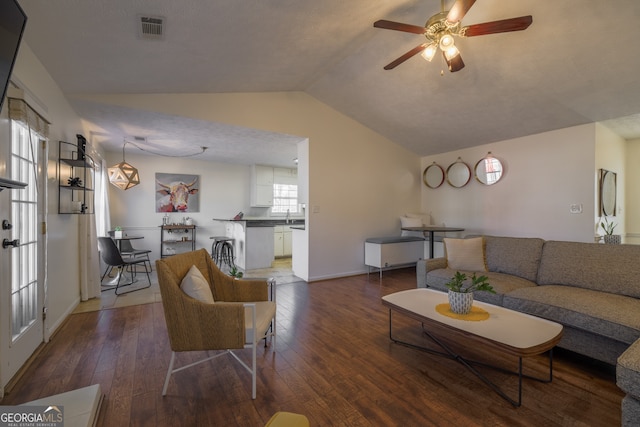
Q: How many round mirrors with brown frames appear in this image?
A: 3